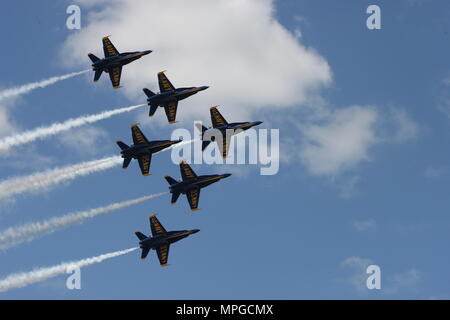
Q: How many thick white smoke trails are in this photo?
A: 5